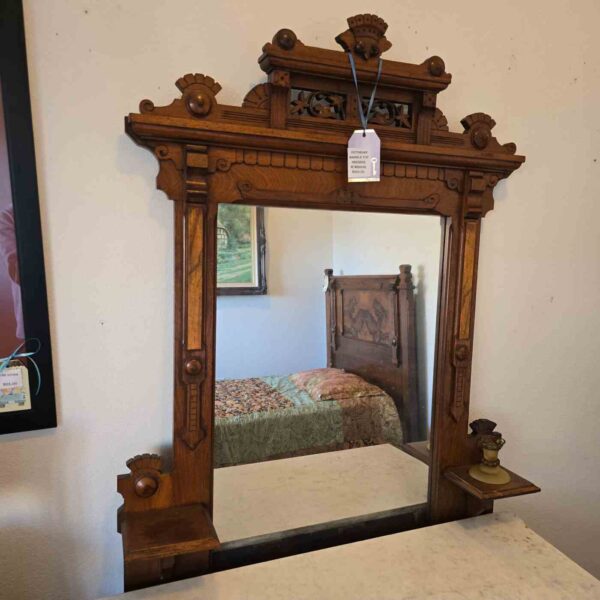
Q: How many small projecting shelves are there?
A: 2